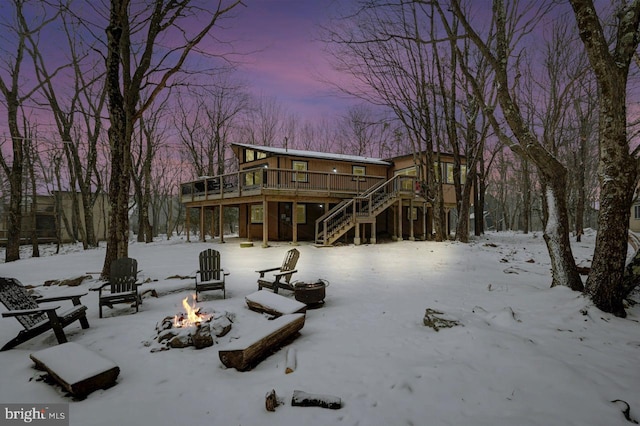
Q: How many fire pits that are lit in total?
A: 1